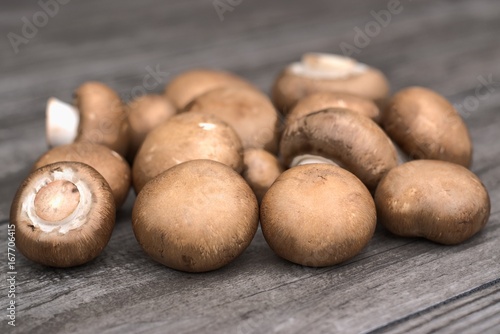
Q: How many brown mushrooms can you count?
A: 15